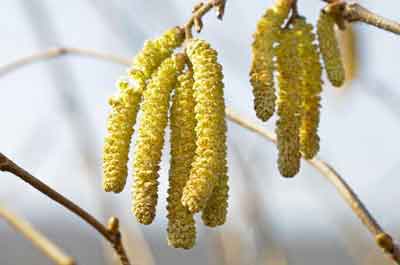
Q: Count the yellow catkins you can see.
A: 9